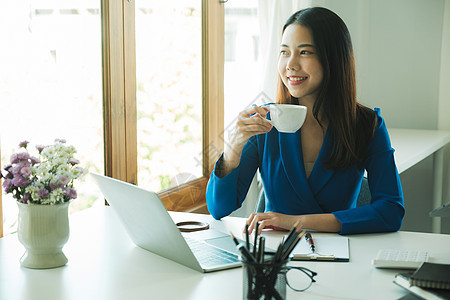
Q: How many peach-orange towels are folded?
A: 0